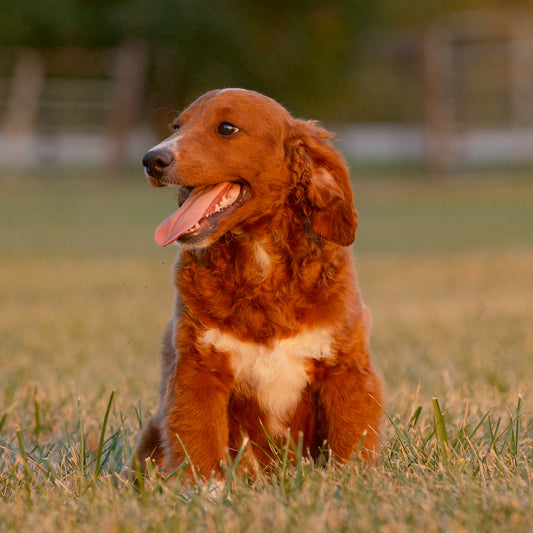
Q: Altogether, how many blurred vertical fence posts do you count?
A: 4